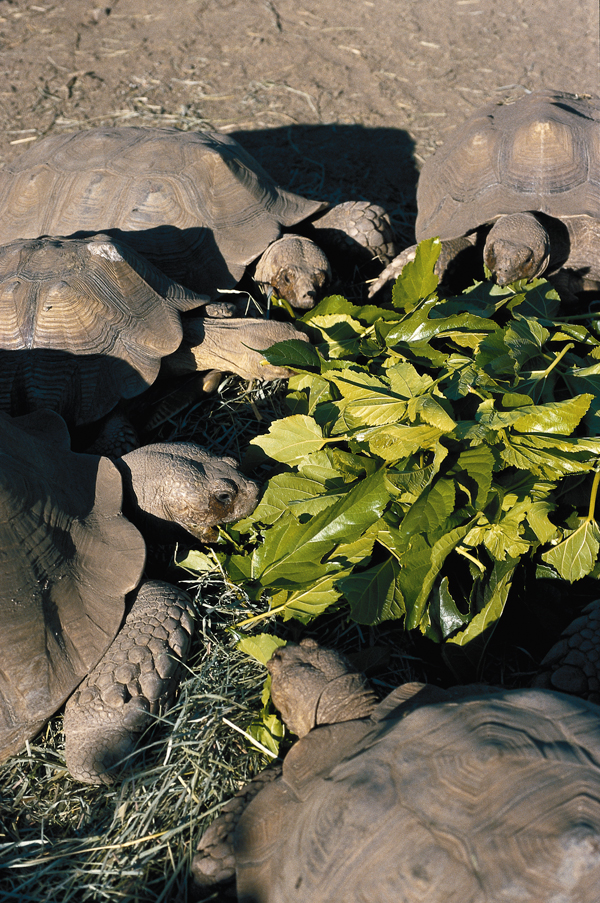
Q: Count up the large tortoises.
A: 5